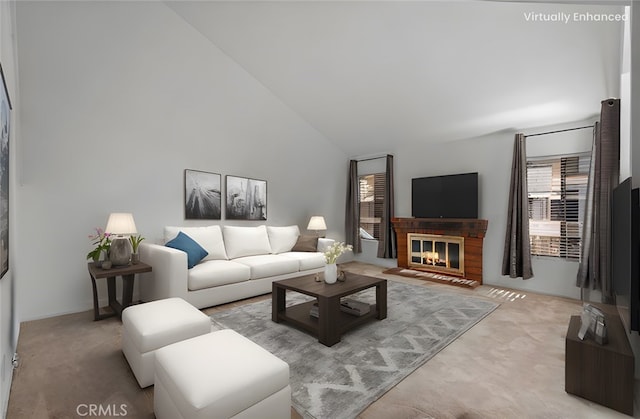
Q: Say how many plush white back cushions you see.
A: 3